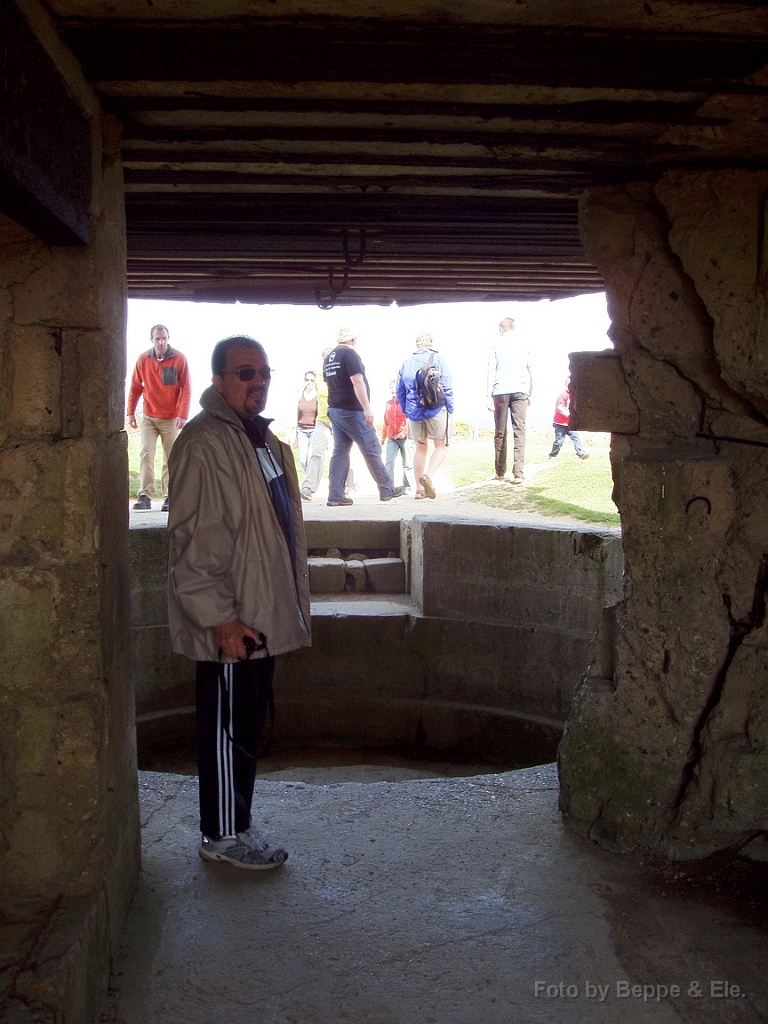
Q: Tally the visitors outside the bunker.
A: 8